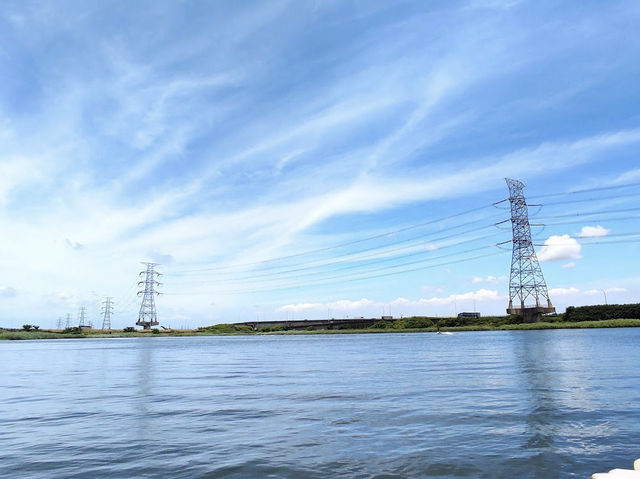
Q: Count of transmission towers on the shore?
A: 6